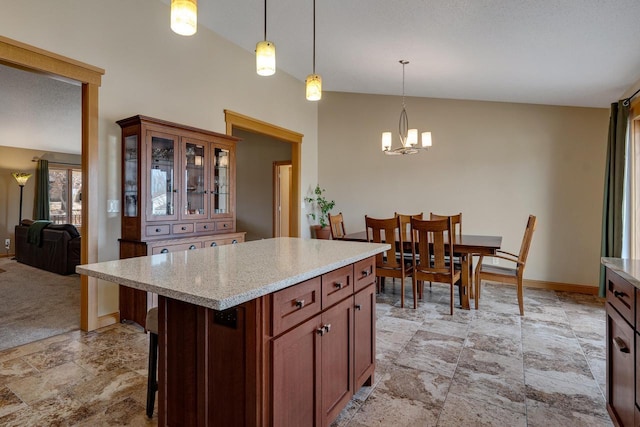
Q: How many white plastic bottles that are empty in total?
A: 0